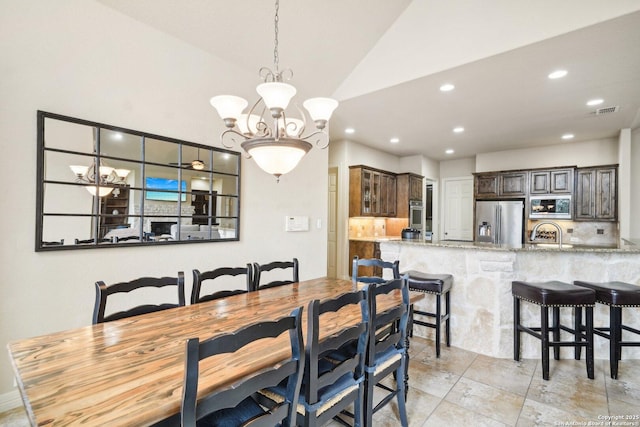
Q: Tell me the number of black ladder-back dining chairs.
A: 7